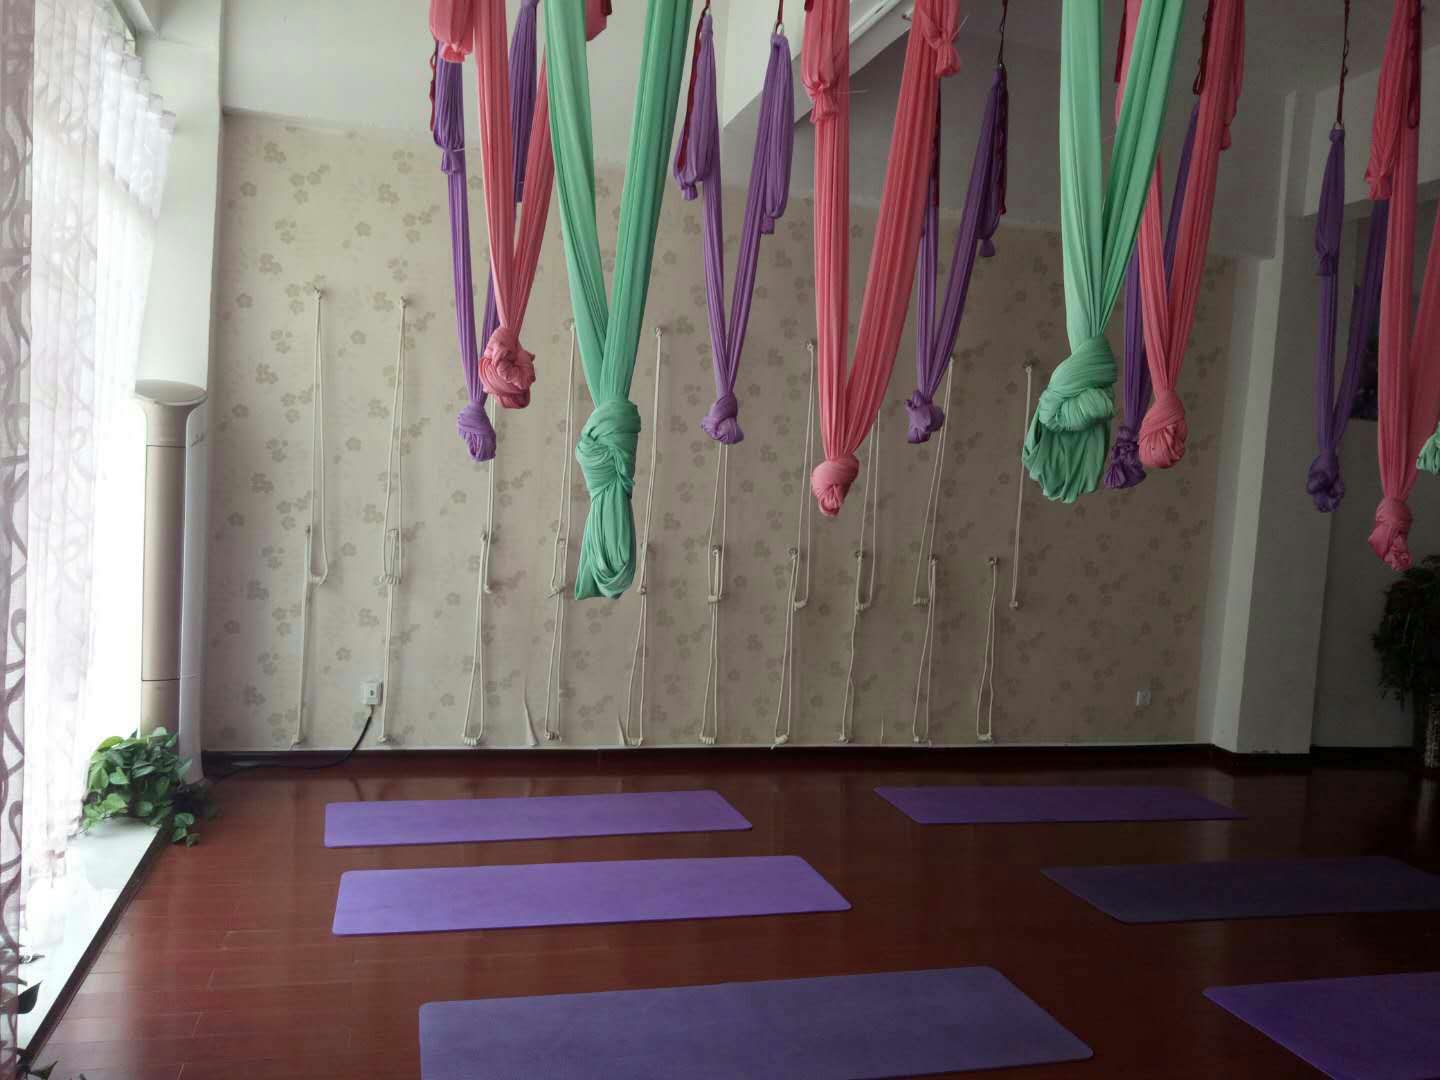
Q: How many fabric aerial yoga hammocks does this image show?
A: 12